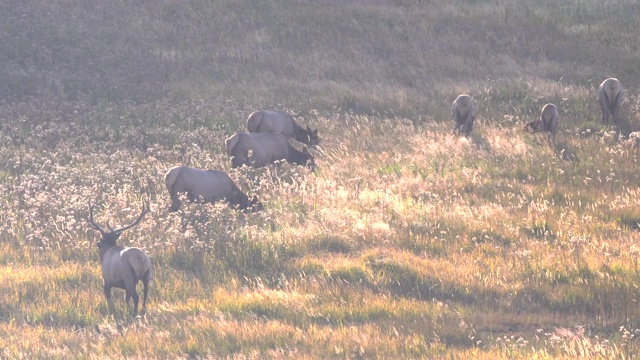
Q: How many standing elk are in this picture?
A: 7